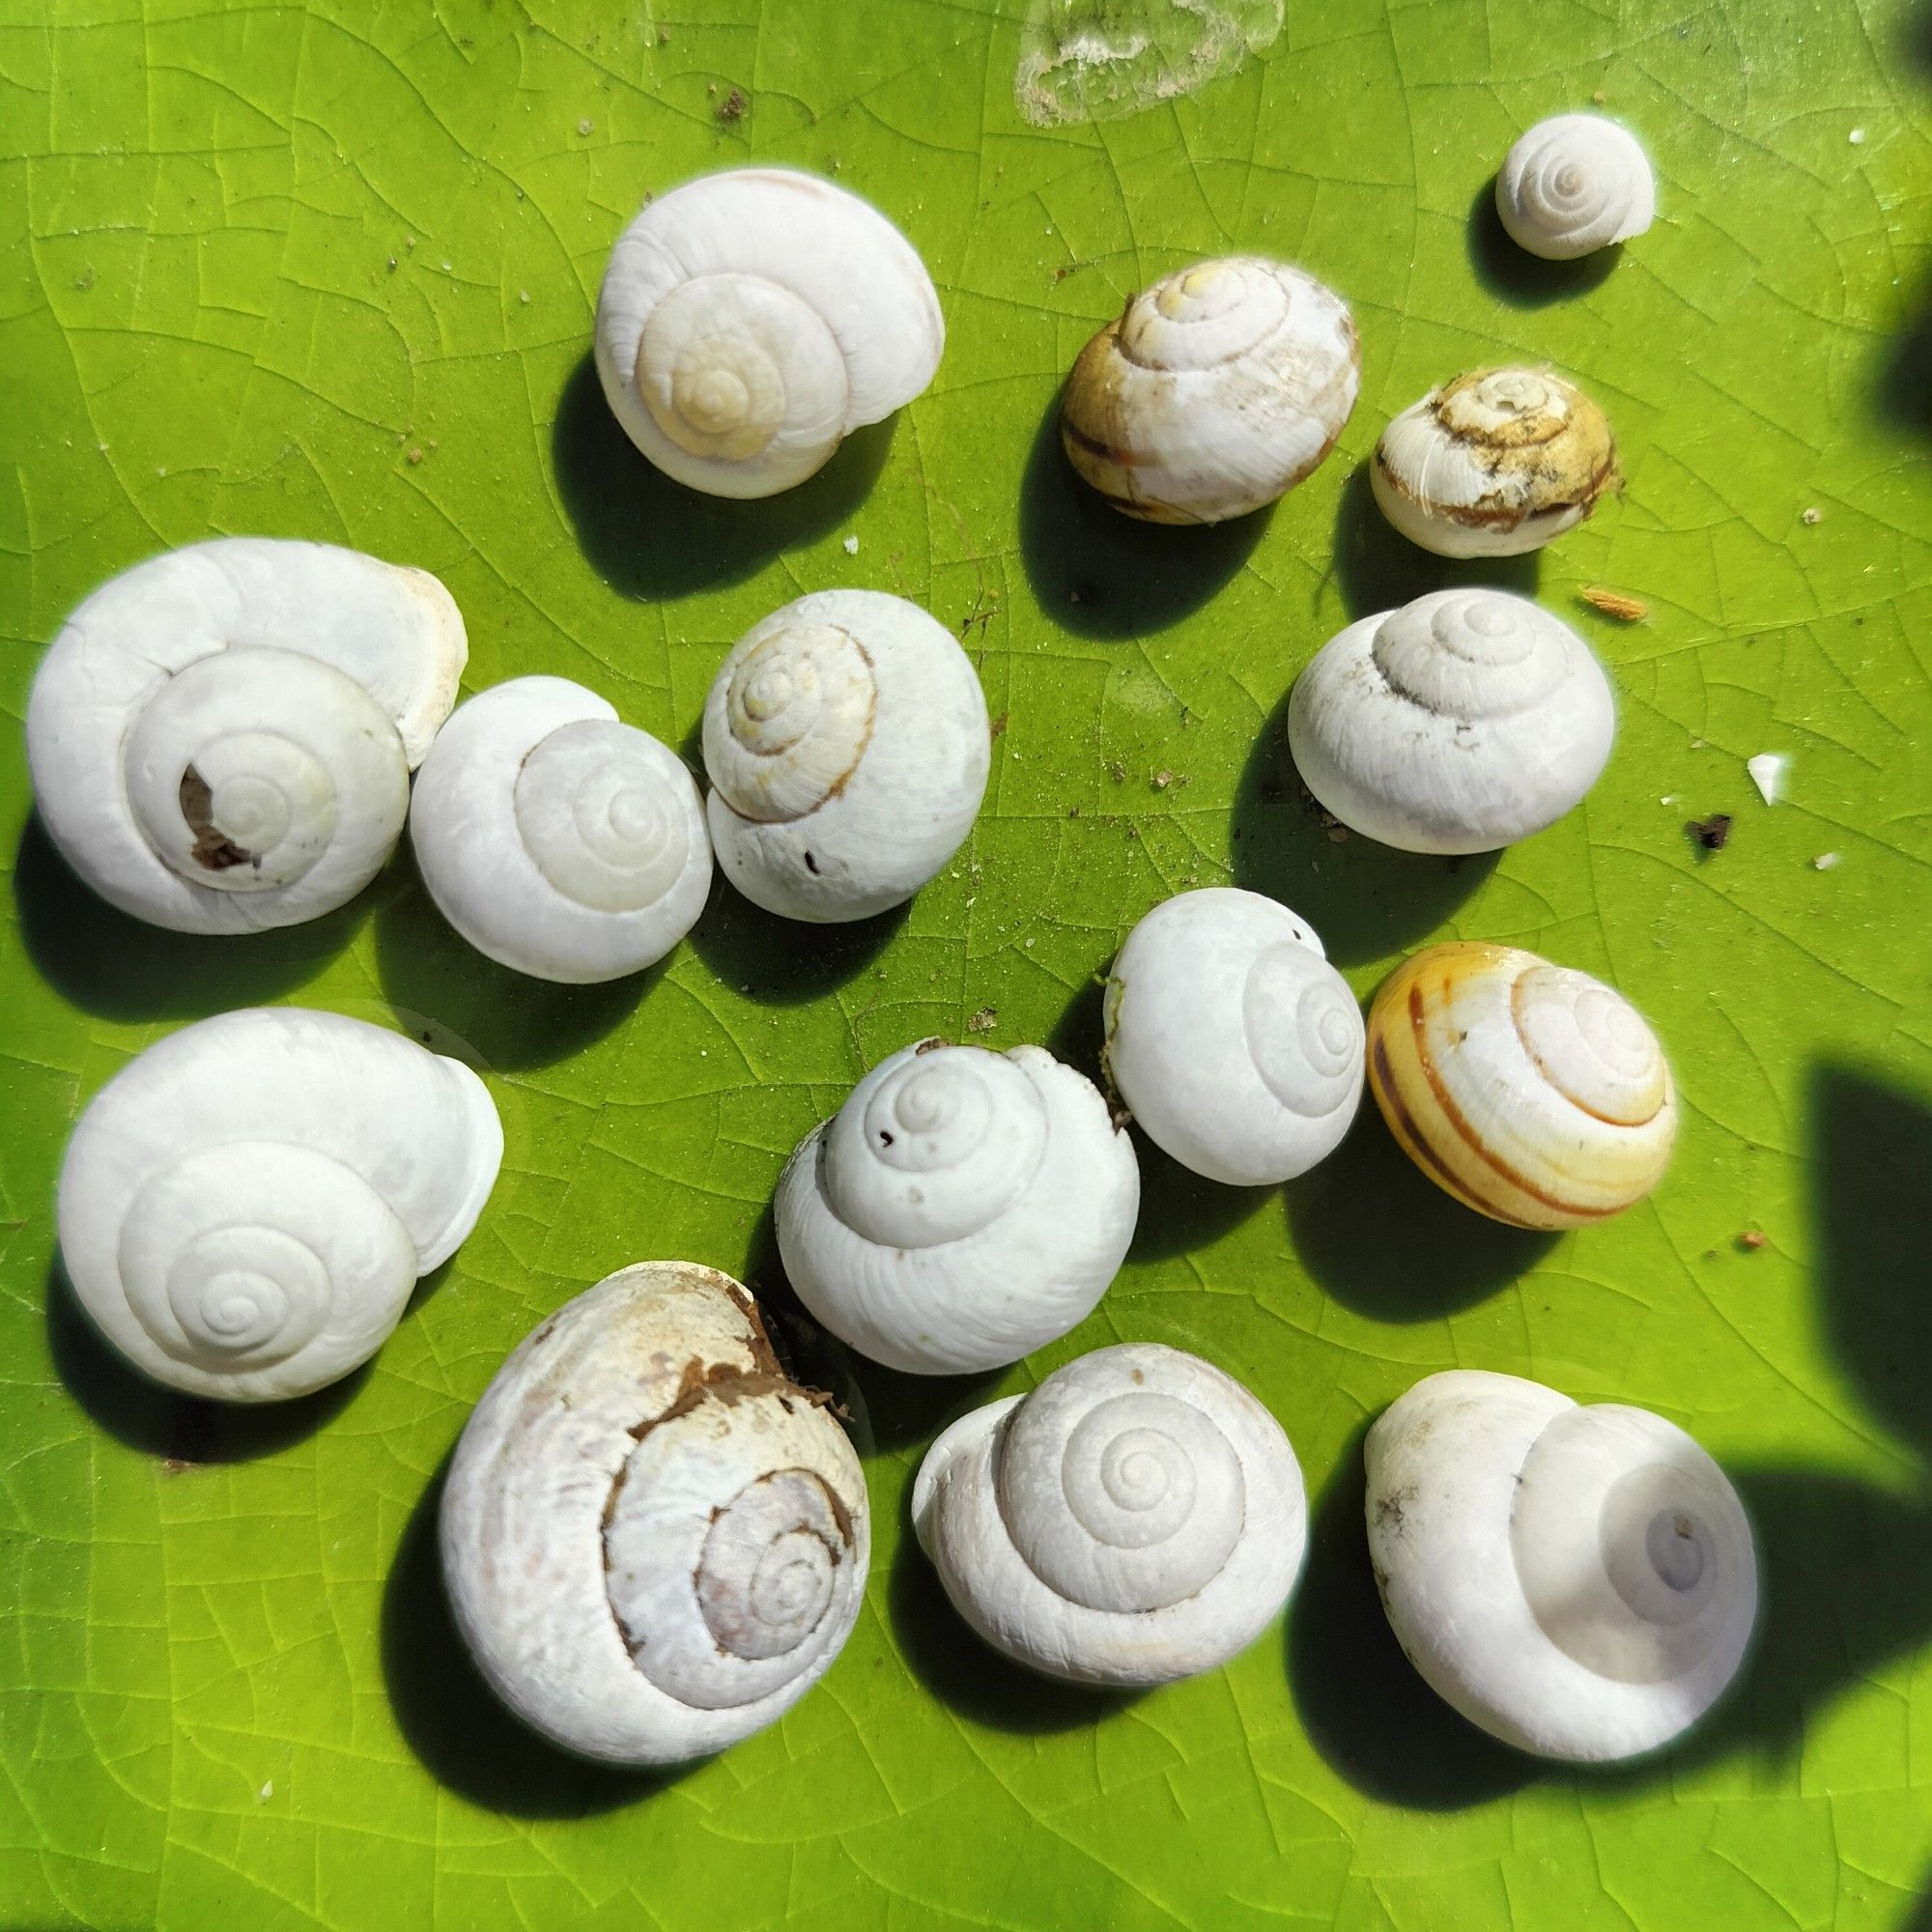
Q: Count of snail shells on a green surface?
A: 15